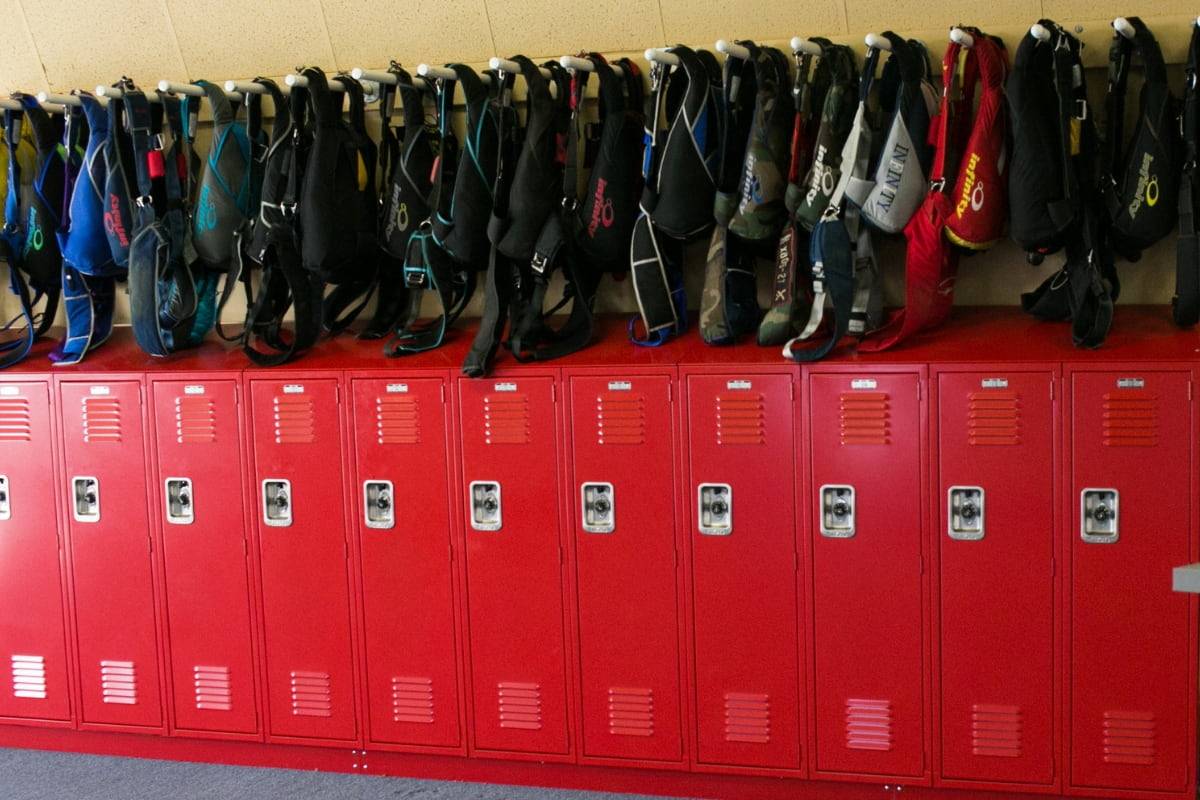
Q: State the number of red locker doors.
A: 11